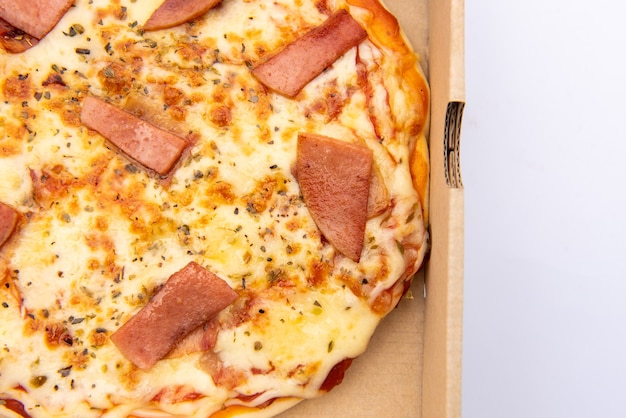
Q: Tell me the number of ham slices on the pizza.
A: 7